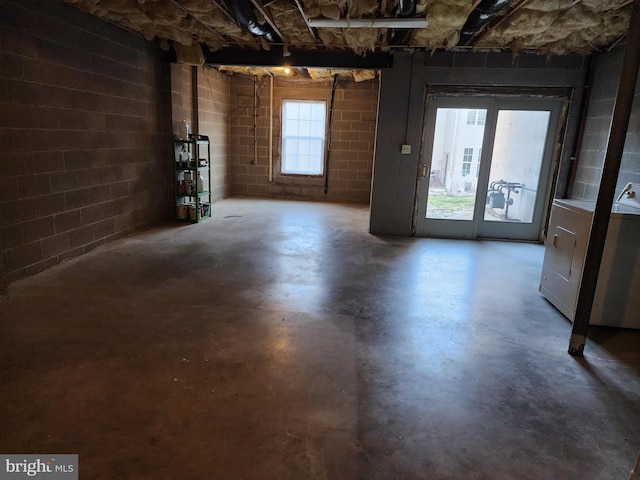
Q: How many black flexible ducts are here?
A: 3